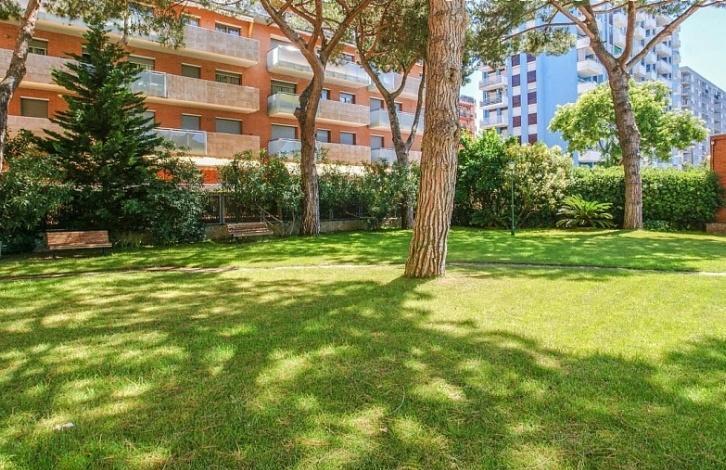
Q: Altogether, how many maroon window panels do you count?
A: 10